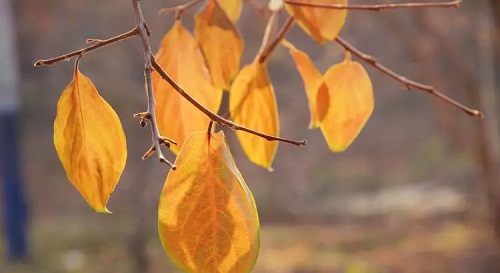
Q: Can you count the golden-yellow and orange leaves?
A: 9